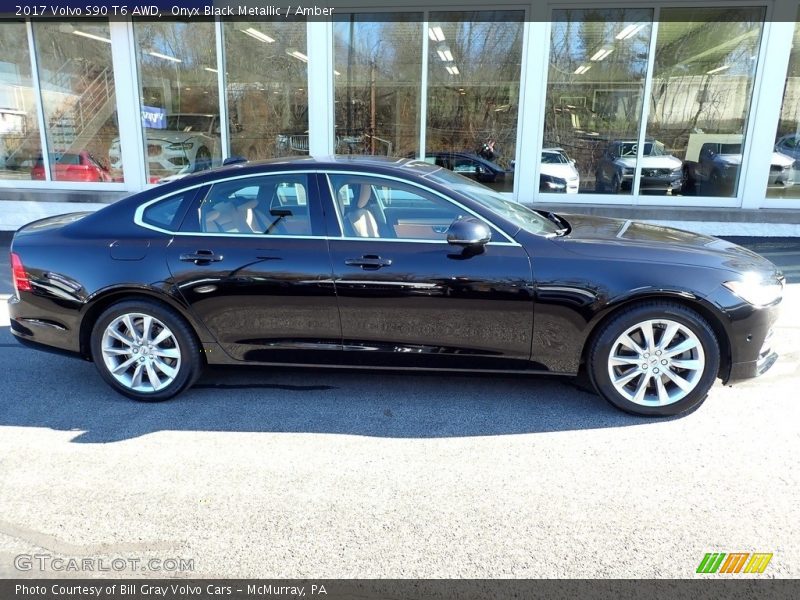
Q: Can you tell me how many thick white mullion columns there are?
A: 4